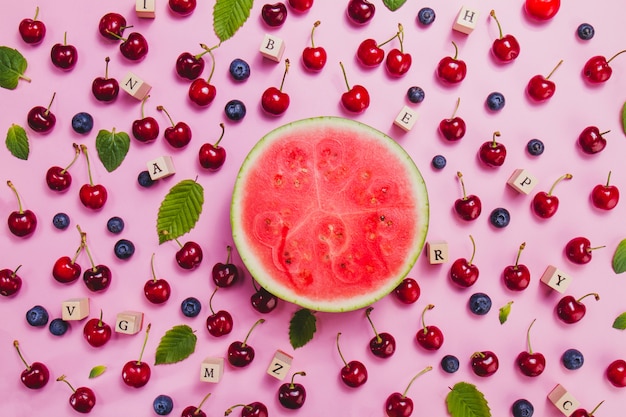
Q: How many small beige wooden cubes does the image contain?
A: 14